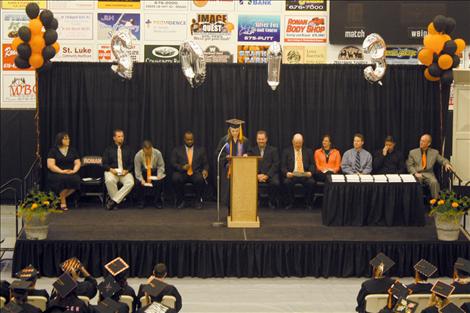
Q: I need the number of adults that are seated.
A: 10